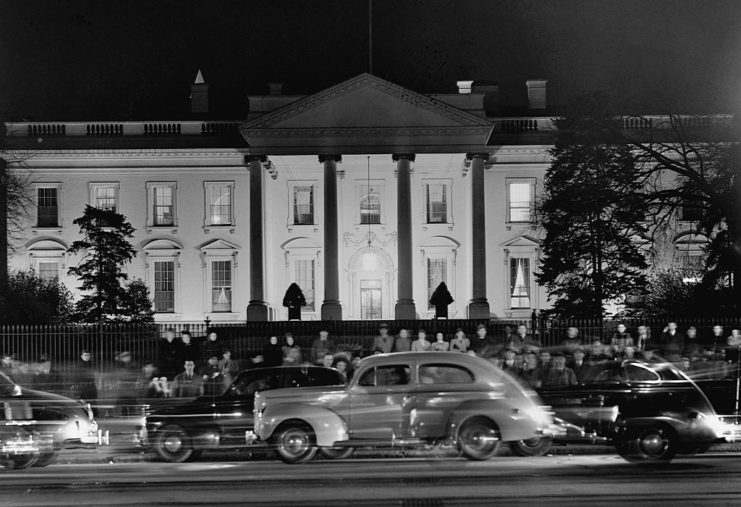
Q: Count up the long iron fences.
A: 1